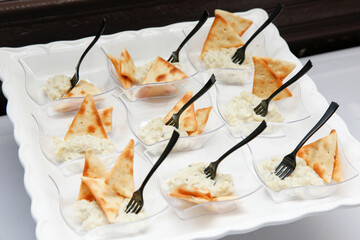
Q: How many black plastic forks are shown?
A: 8